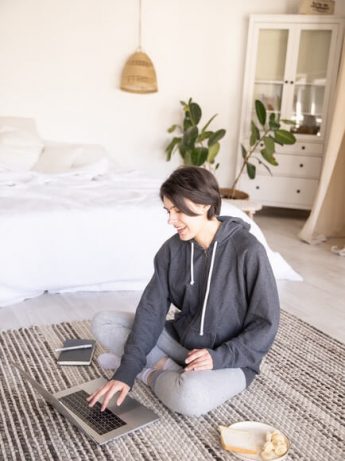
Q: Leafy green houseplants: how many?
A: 2